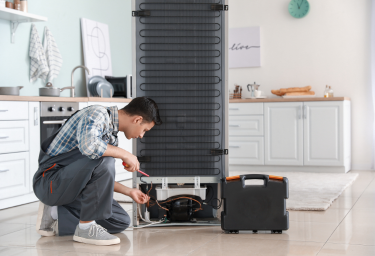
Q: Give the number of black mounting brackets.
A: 4